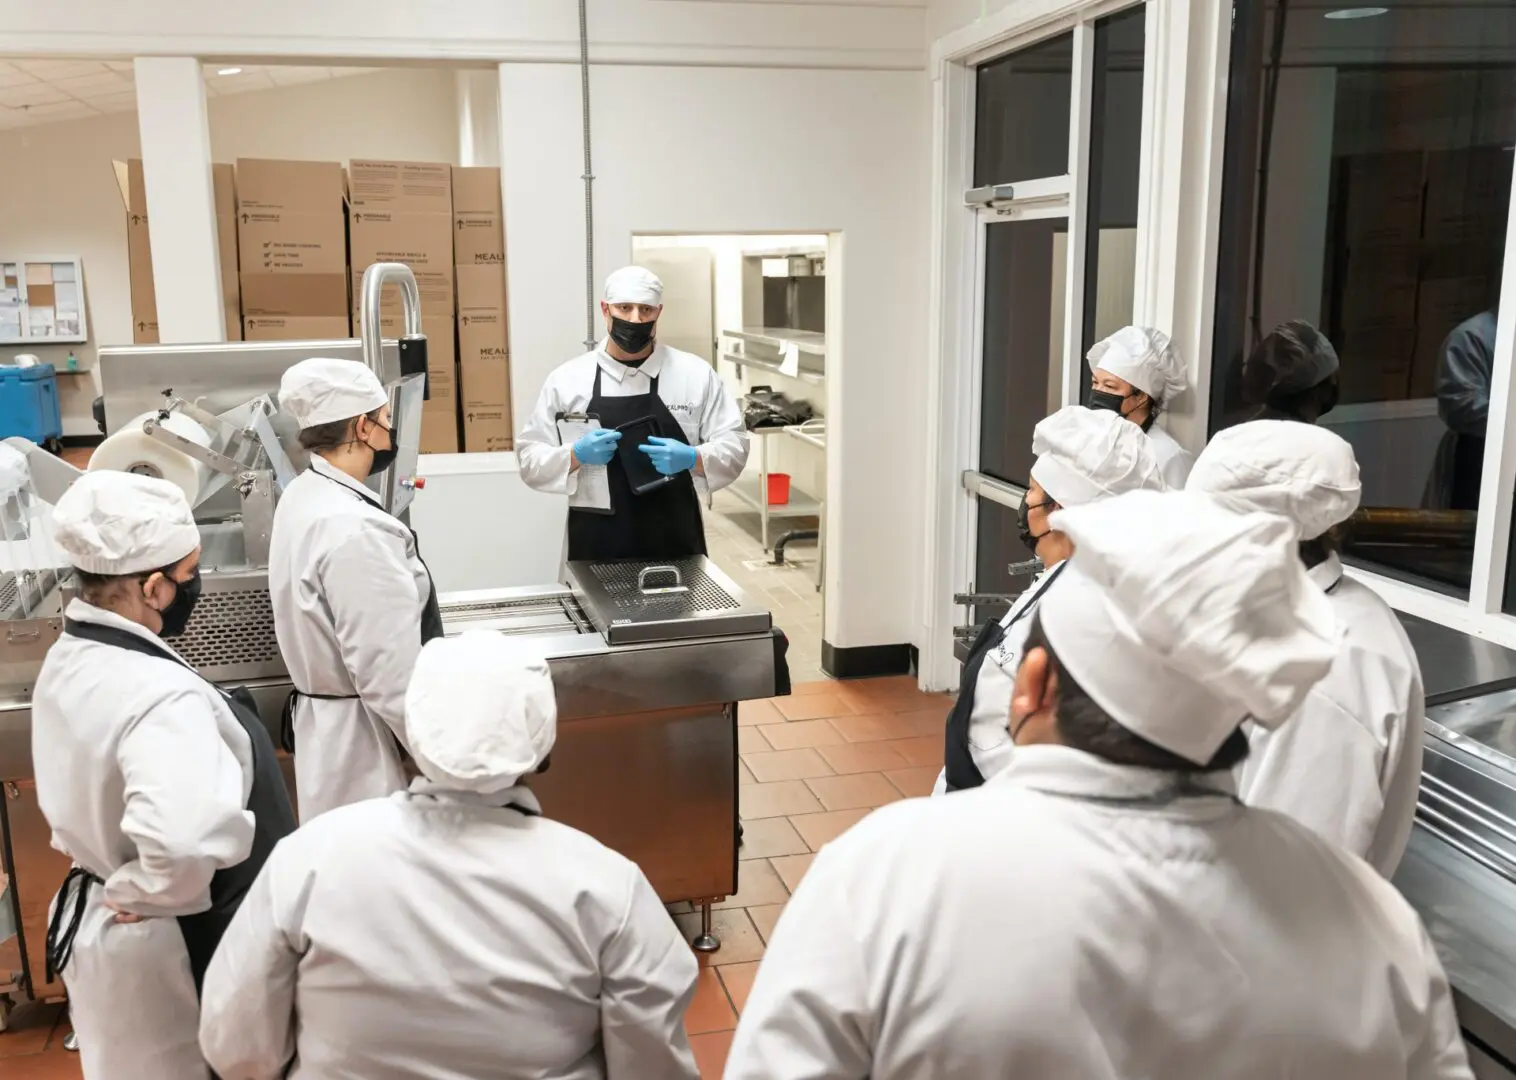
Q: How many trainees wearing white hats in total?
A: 7